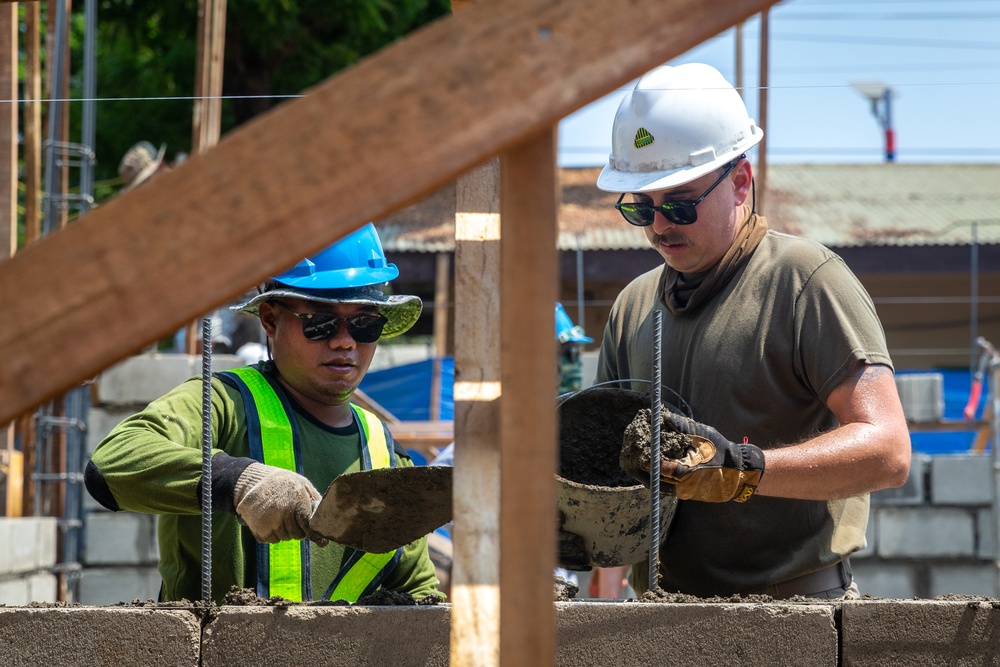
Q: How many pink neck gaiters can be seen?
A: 0